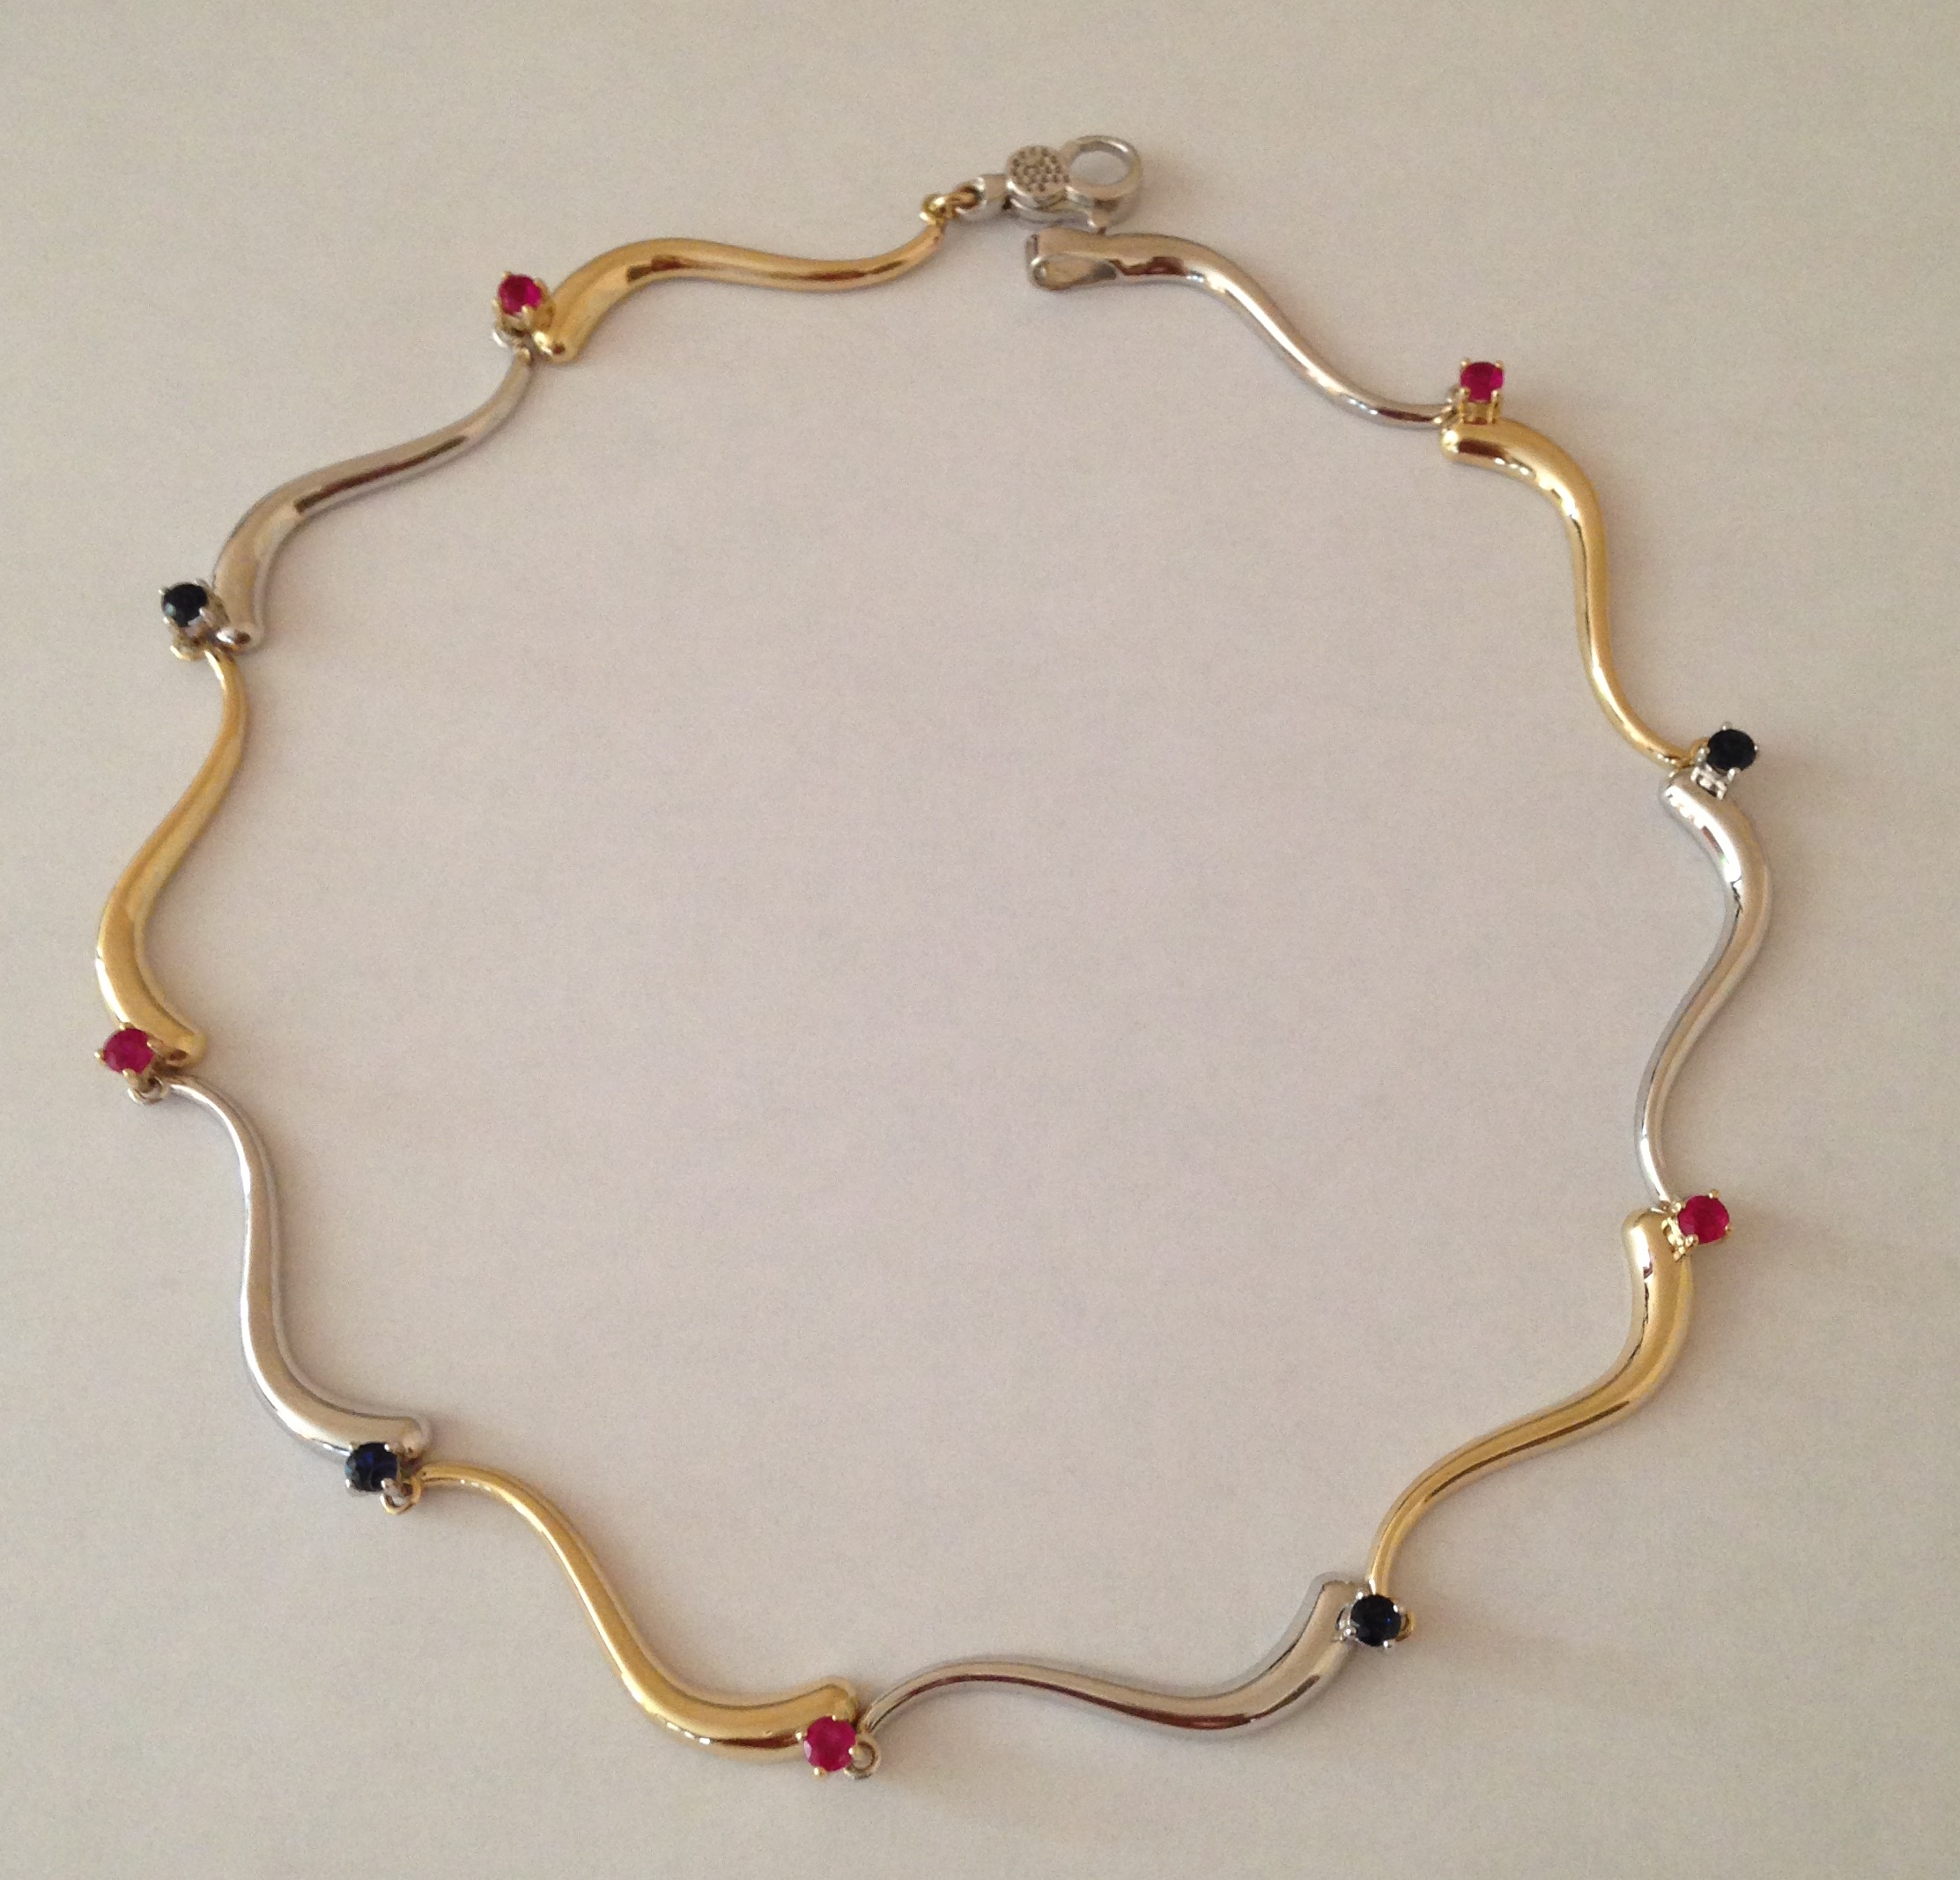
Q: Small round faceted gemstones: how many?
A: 9